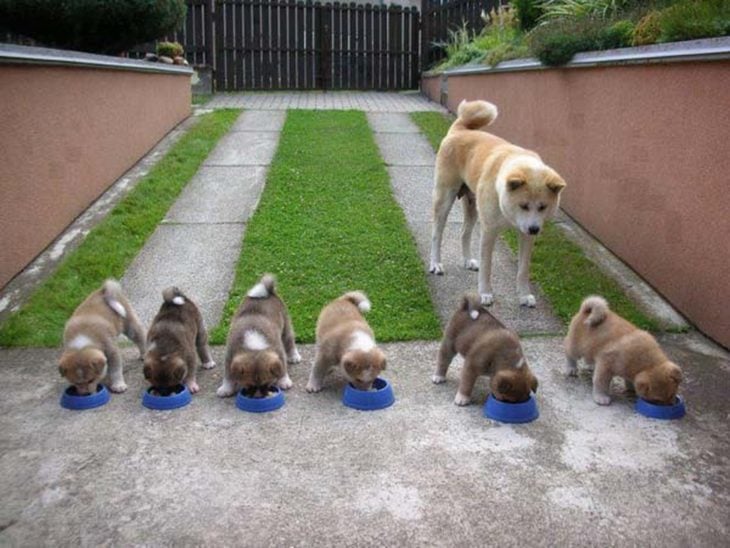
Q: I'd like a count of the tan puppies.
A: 3